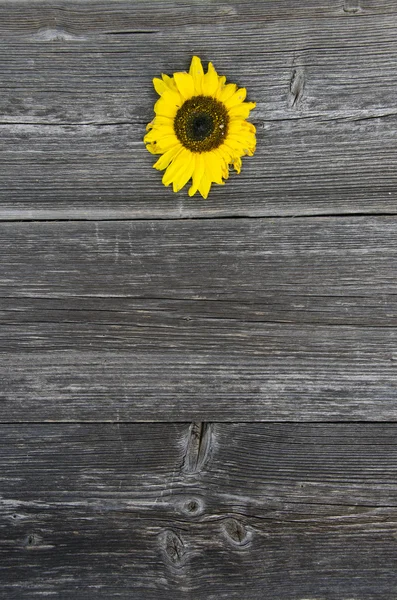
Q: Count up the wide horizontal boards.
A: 3